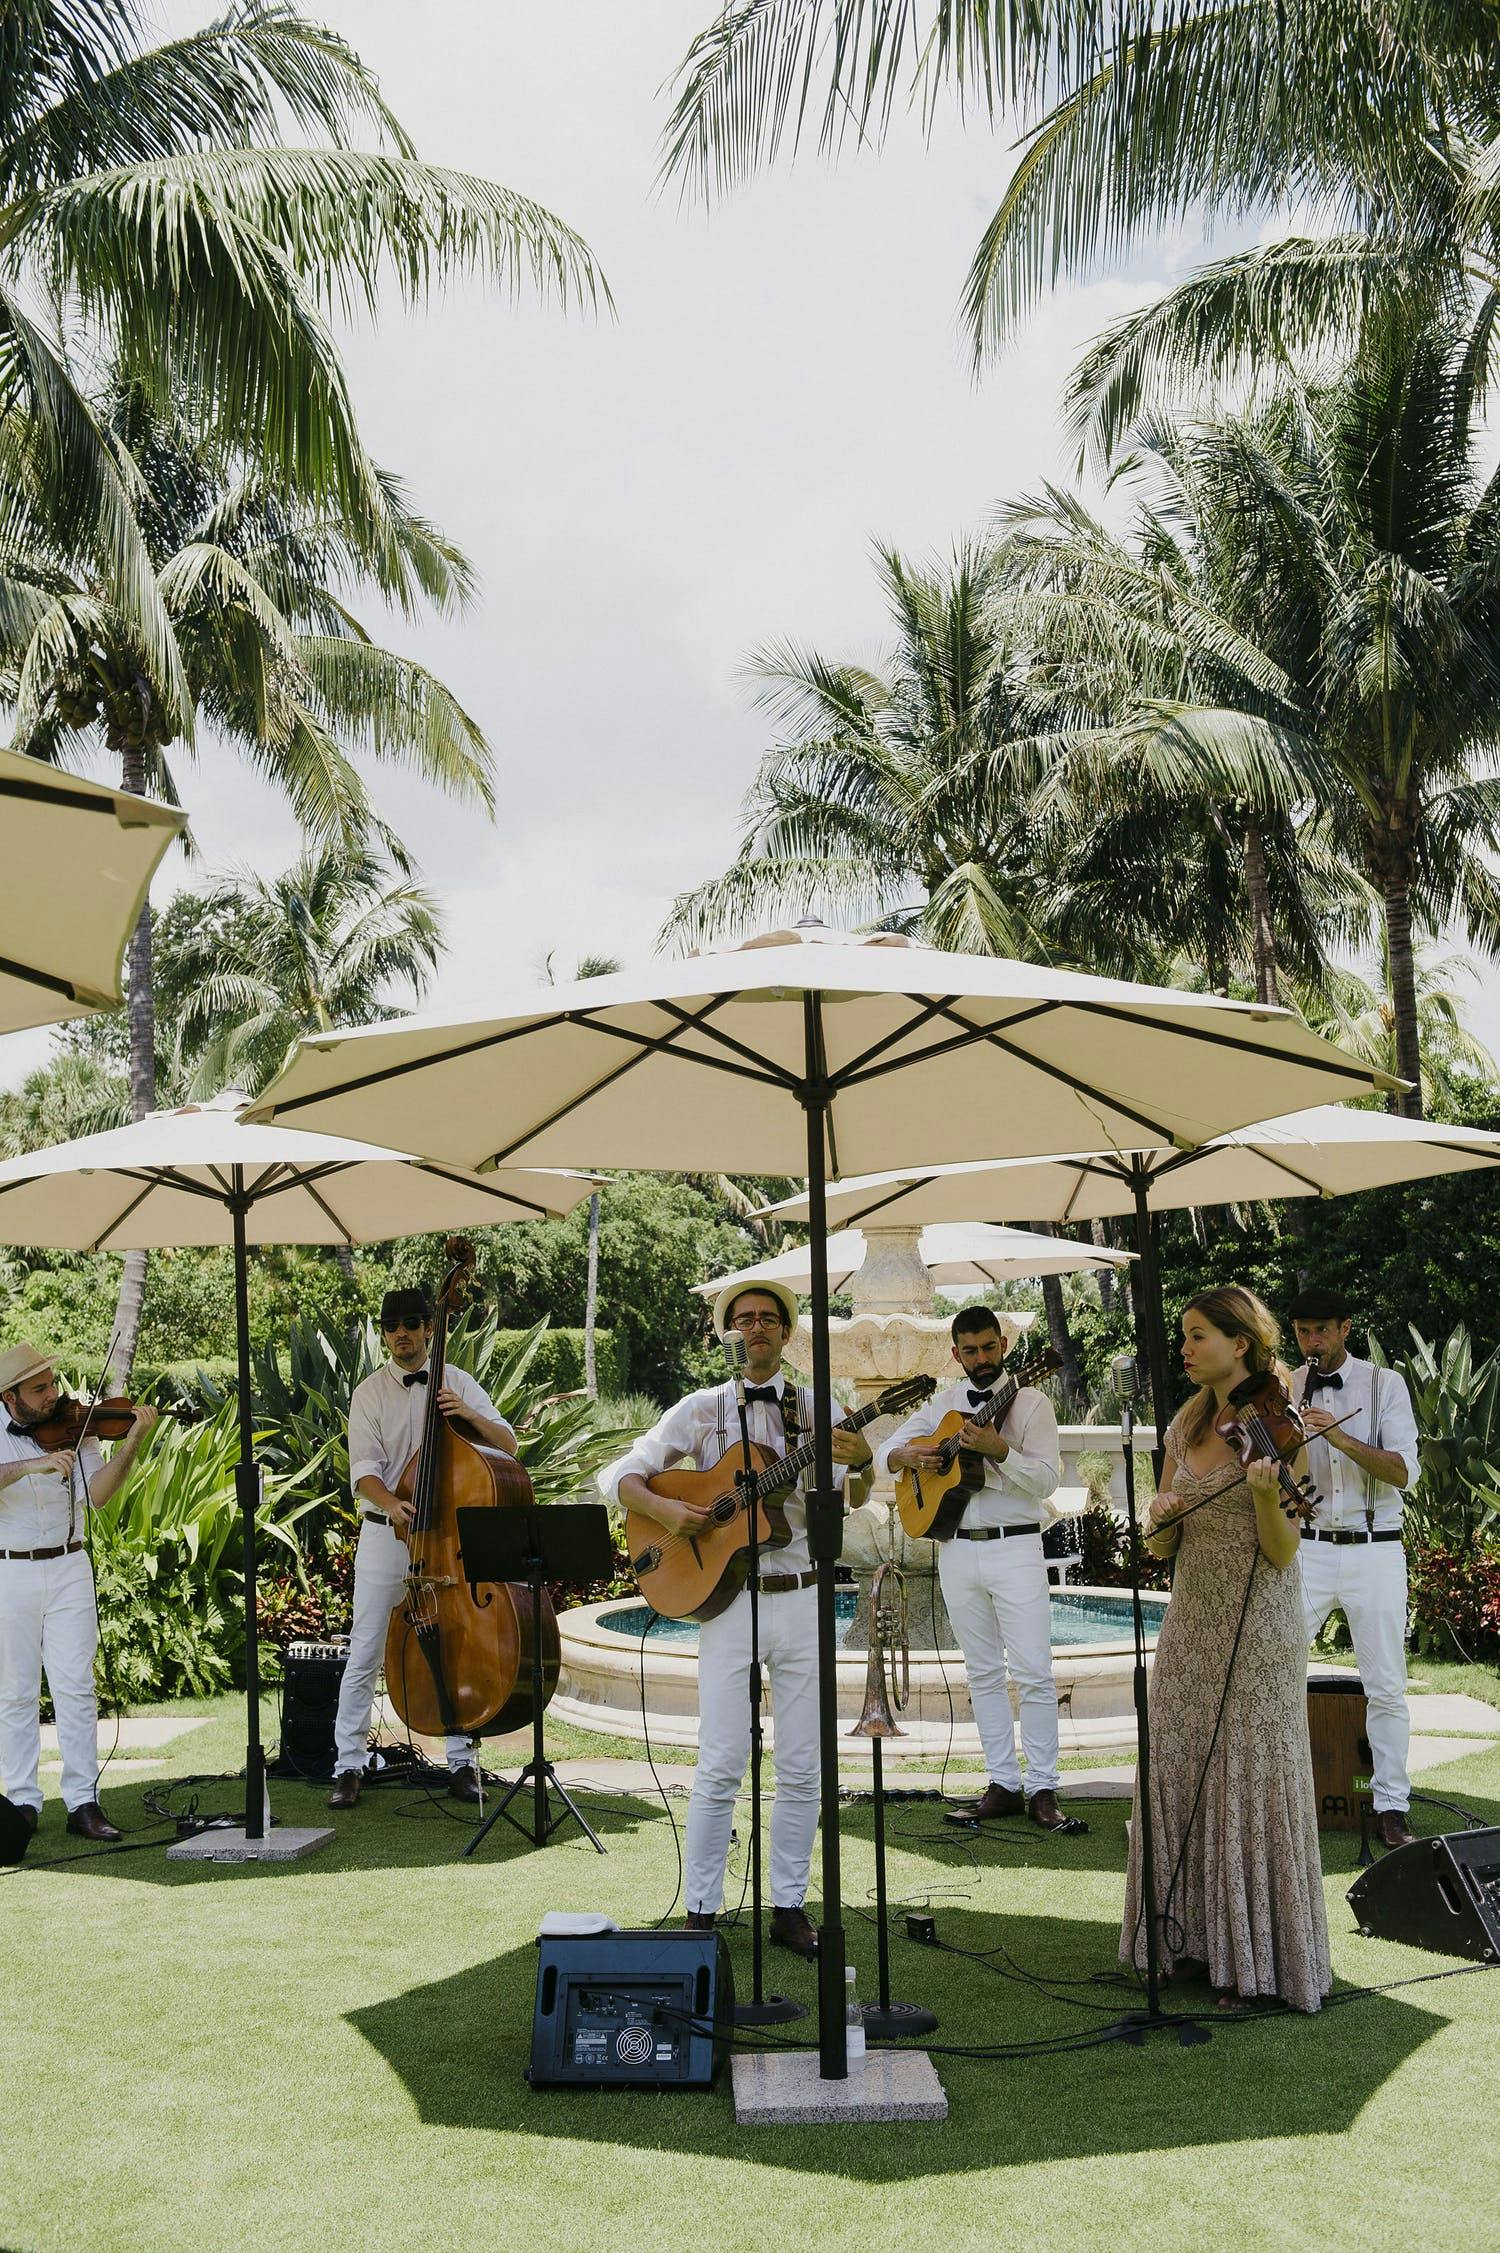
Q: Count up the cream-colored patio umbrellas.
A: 5